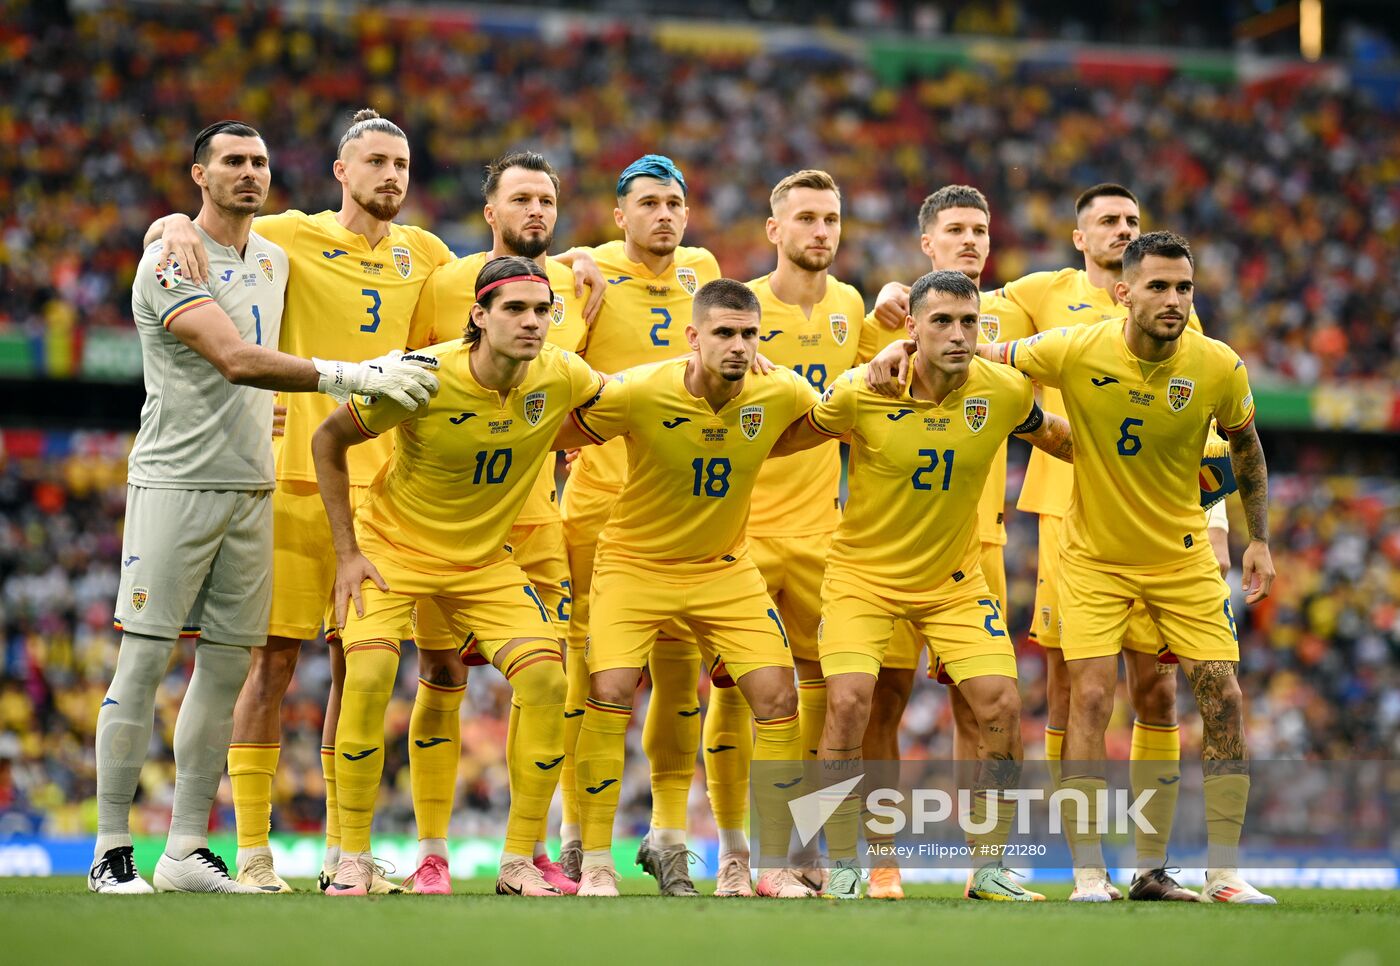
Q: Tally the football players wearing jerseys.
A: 11